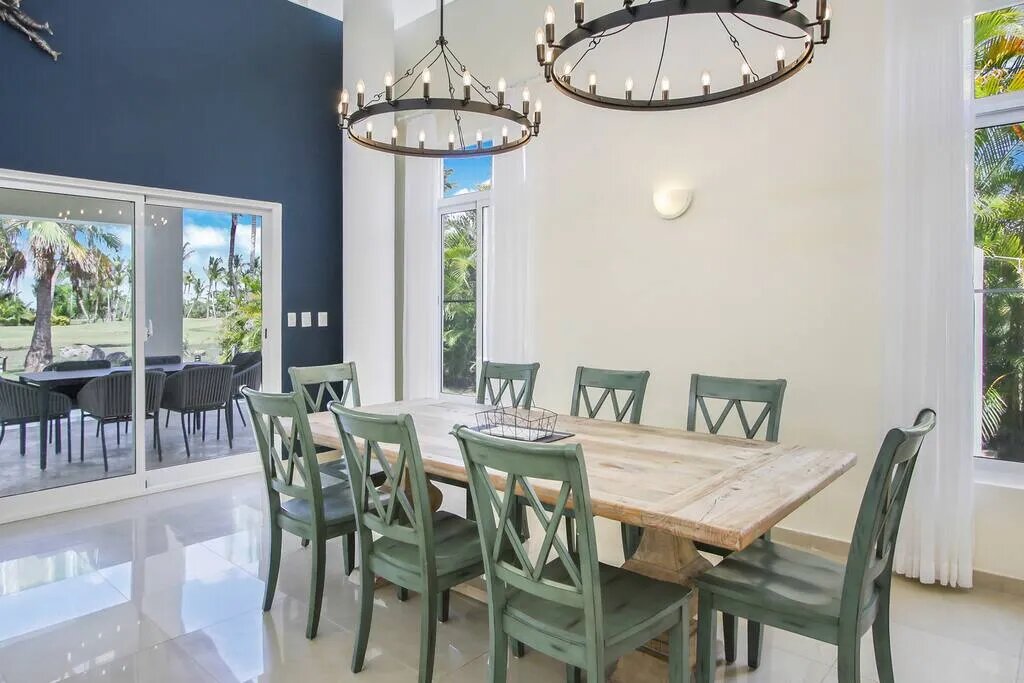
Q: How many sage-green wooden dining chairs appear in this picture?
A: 8